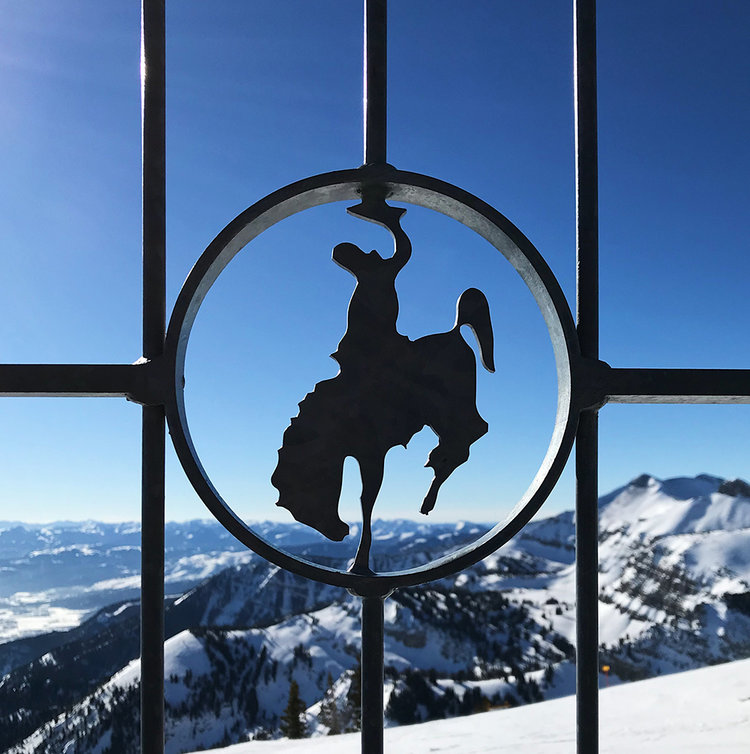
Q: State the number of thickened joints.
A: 4